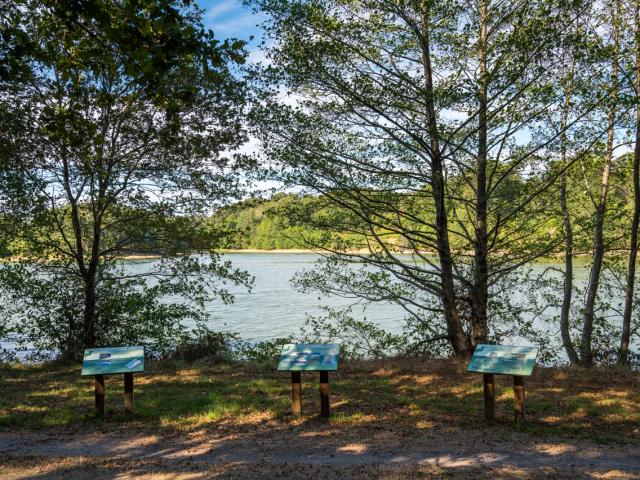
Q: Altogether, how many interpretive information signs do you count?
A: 3